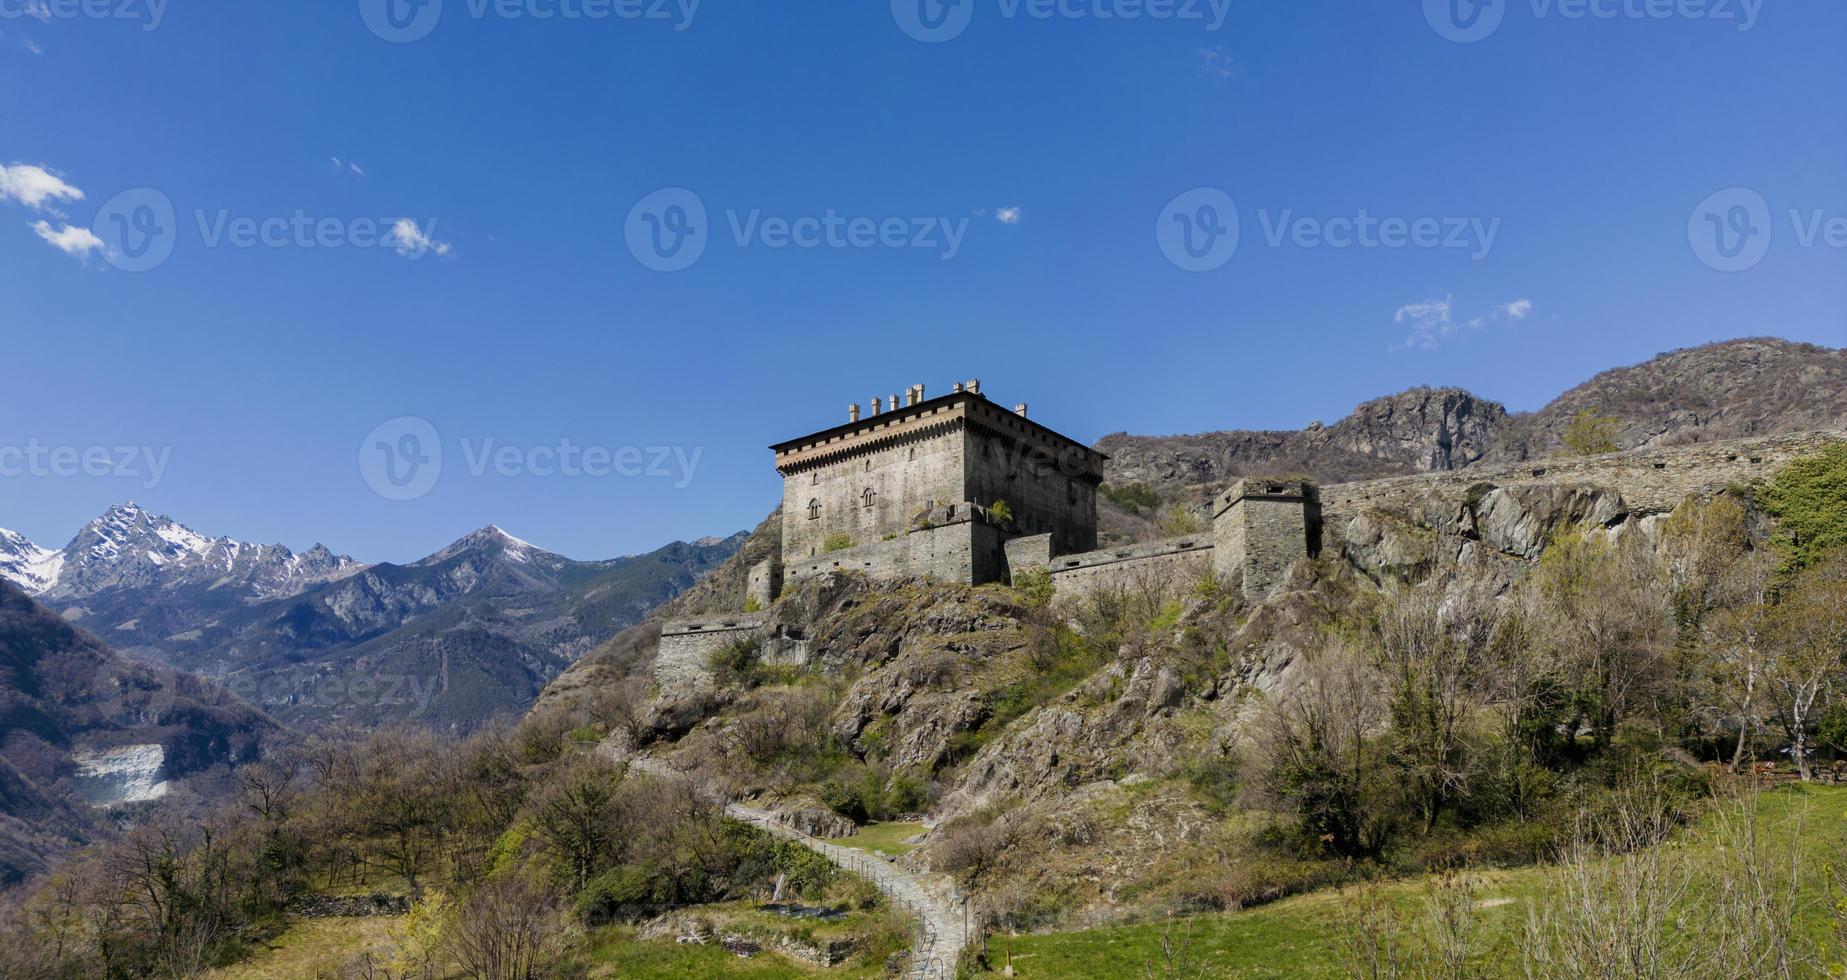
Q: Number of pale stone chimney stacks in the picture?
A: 8